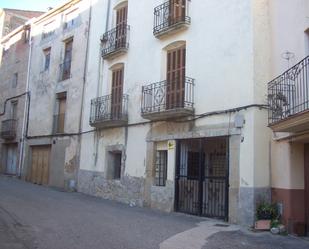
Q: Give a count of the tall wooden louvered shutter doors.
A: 4